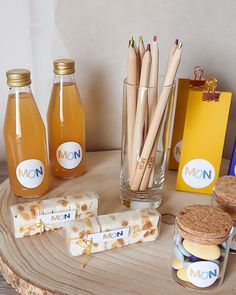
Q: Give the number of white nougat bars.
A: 2